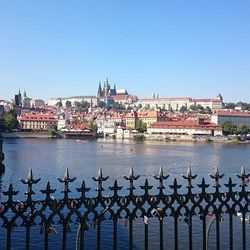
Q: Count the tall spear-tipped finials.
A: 8